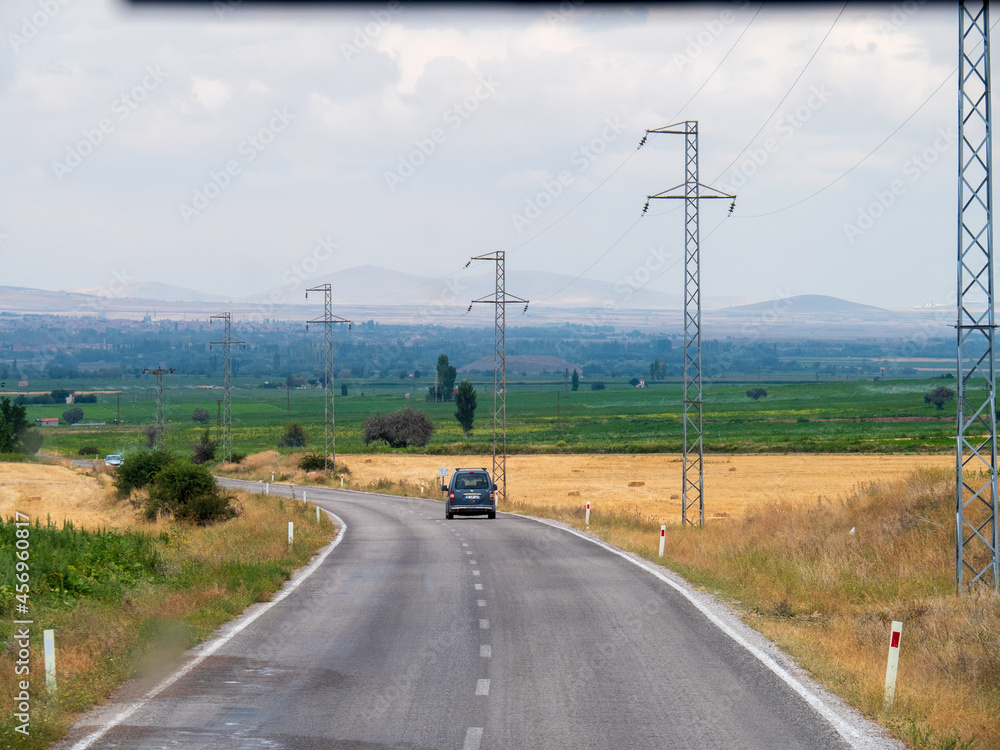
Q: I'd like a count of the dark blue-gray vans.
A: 1